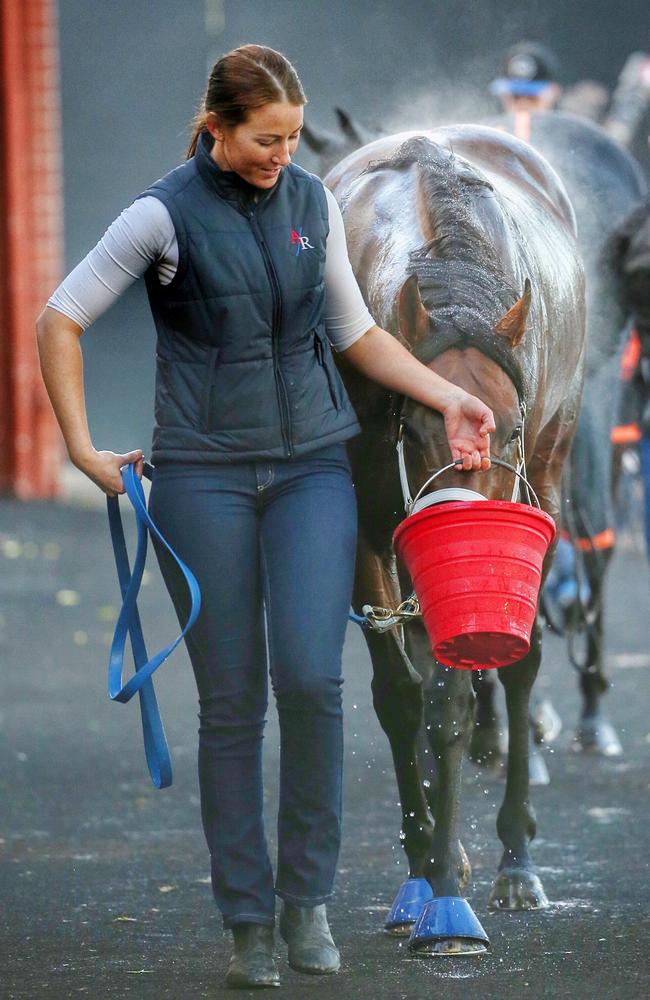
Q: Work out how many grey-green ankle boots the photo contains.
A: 2